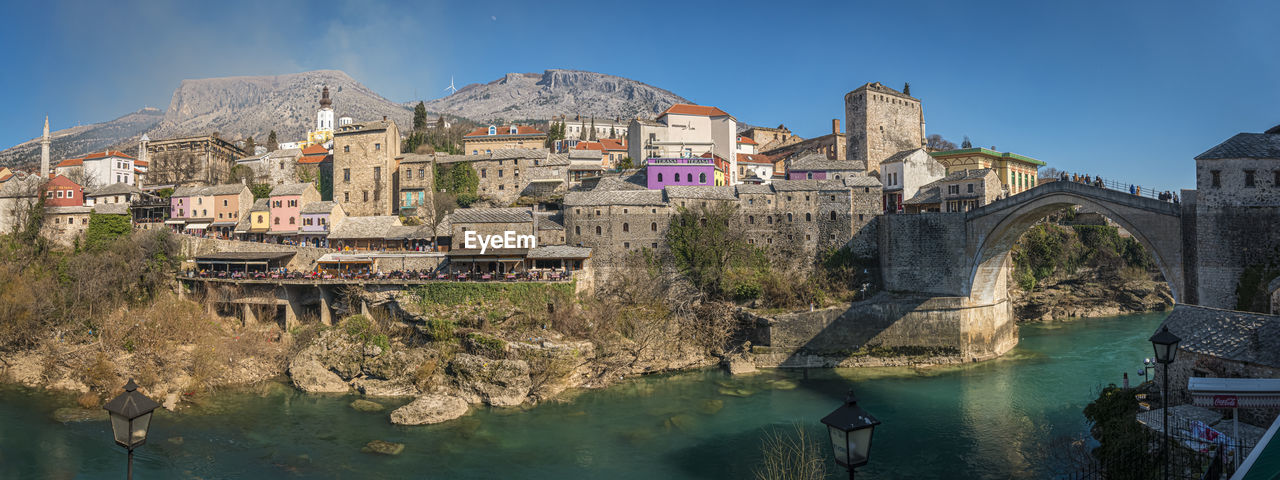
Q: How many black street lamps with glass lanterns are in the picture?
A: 3